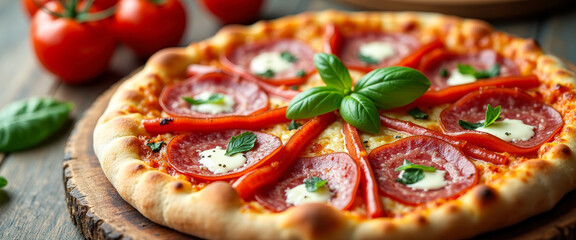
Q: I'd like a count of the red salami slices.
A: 8